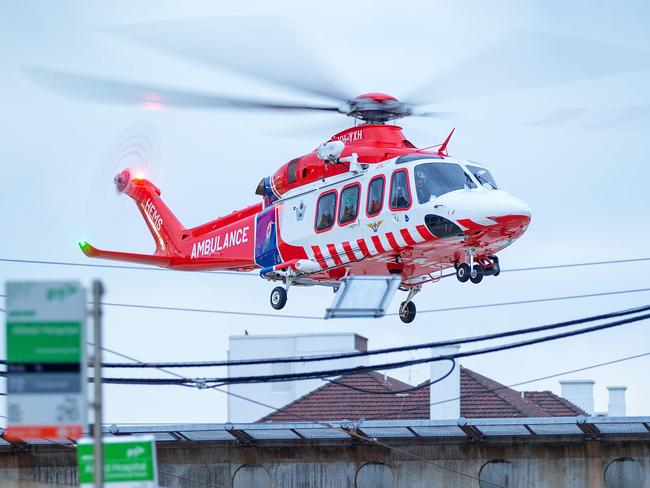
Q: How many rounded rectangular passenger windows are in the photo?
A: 4